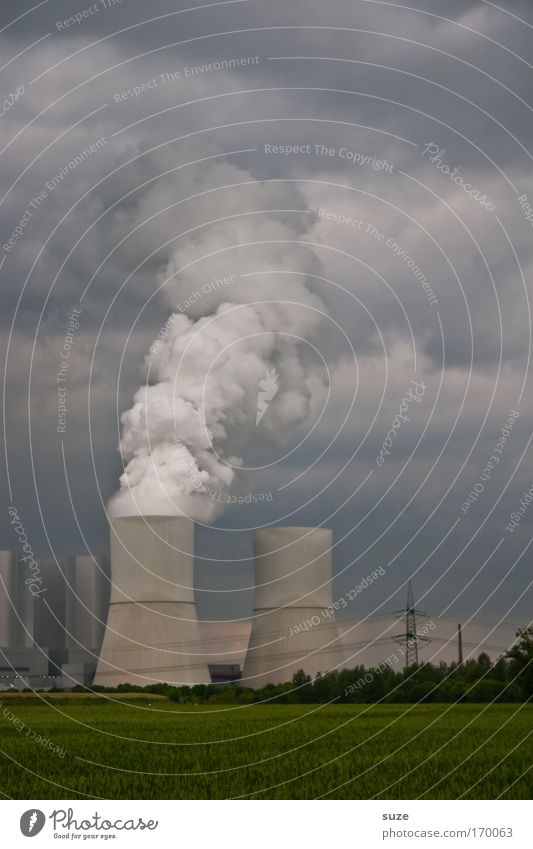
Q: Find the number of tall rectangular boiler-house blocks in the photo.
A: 2